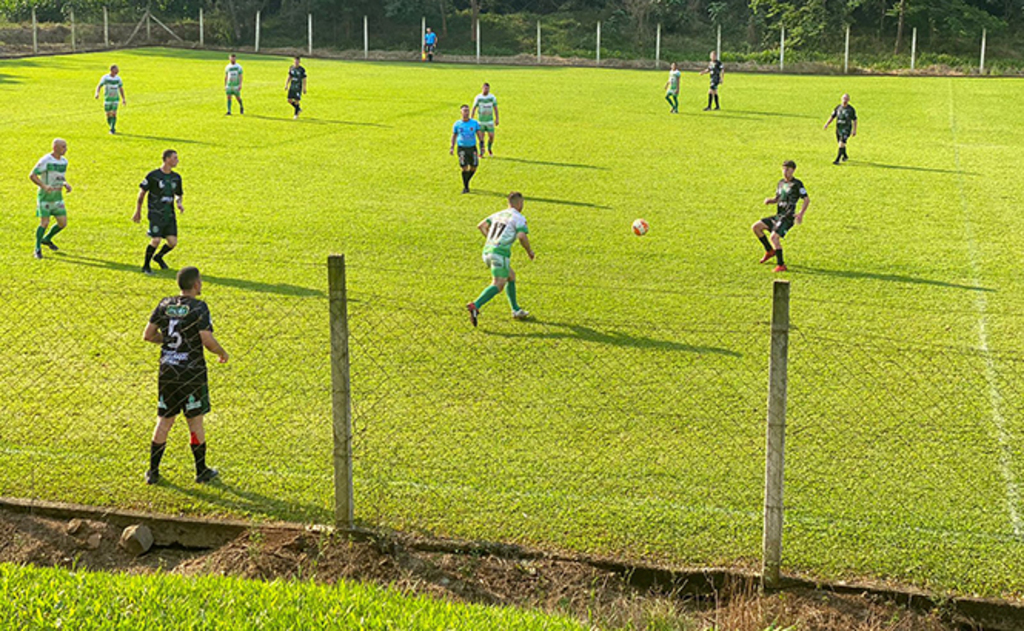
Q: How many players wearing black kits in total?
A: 6